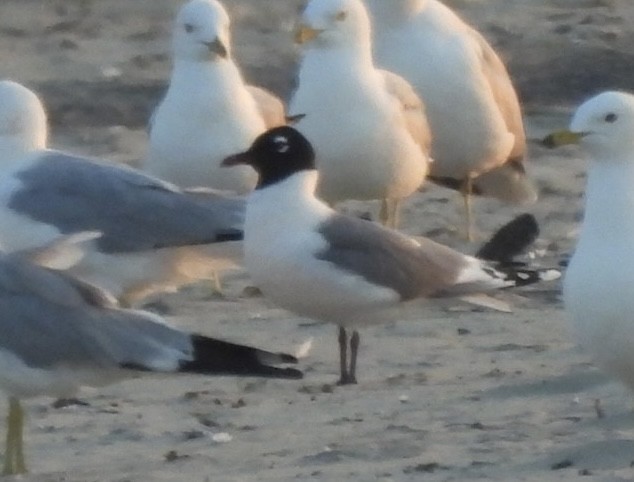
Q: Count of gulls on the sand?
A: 7